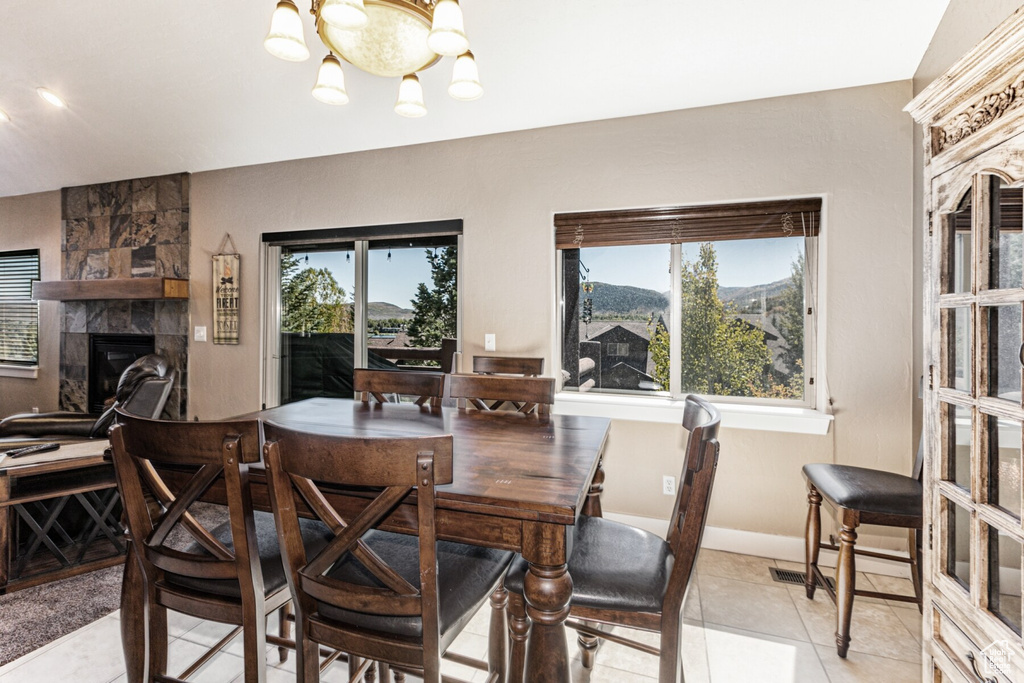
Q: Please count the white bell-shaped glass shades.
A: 6